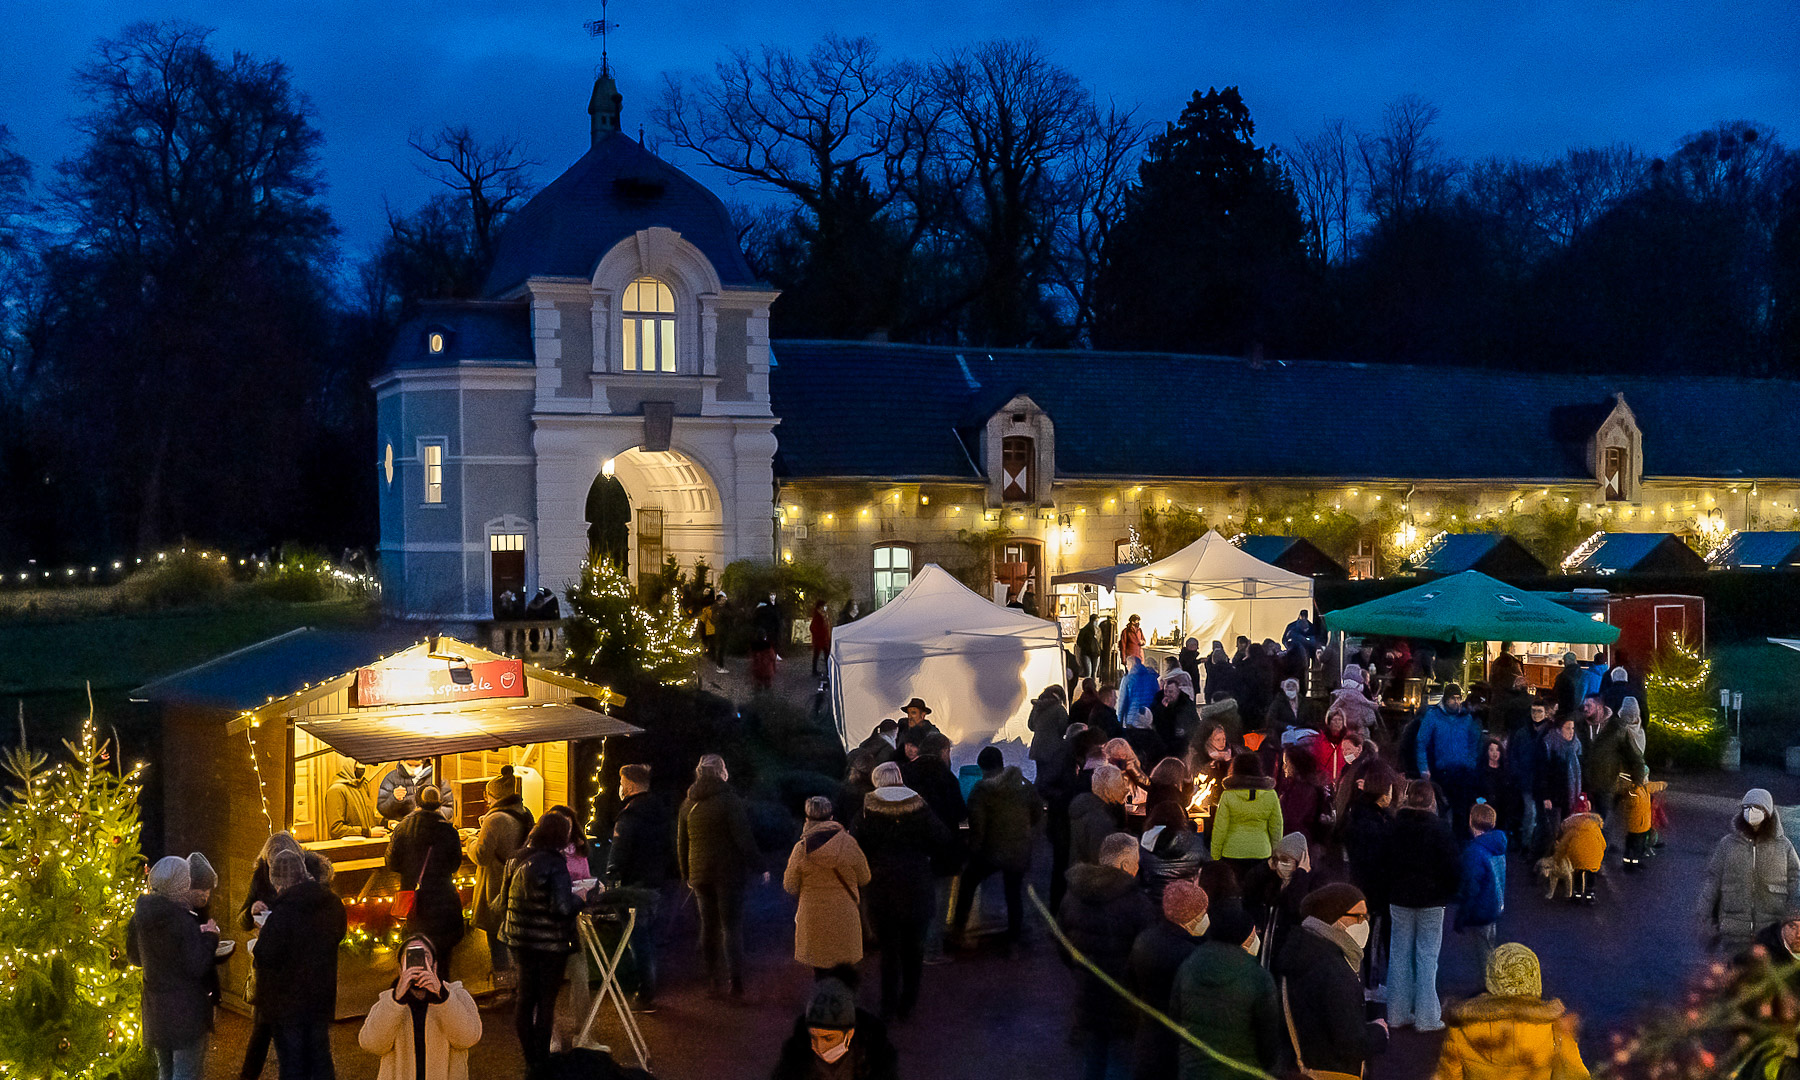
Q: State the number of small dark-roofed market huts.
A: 4